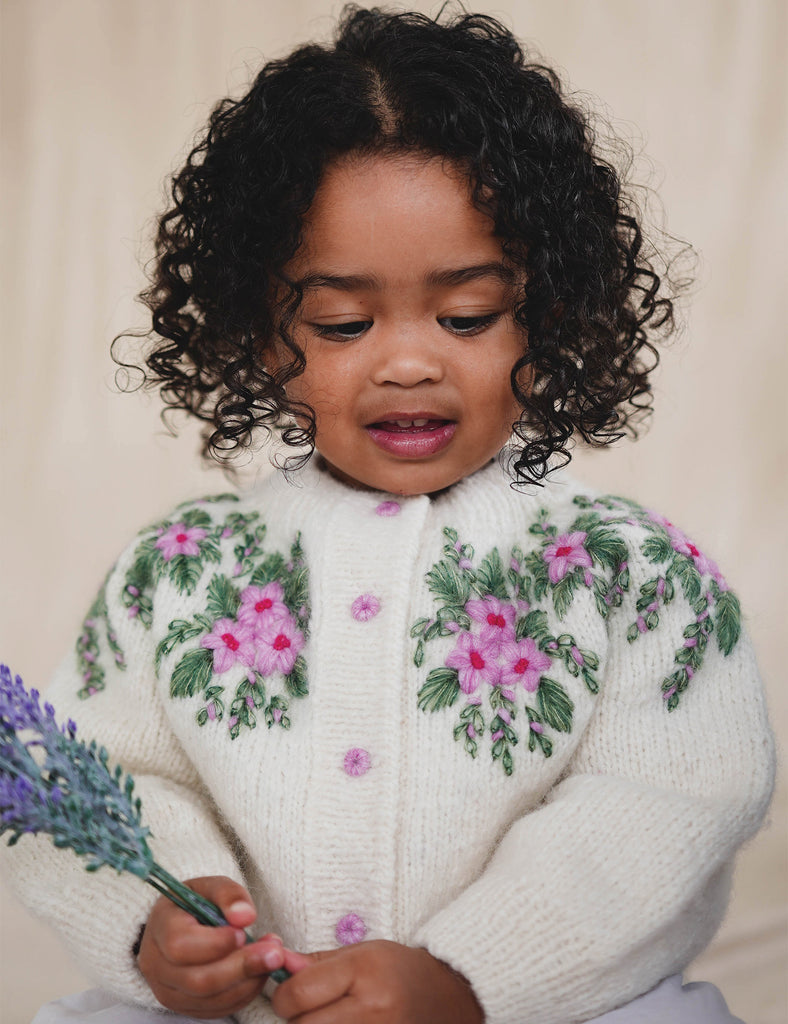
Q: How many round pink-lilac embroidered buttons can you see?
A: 4